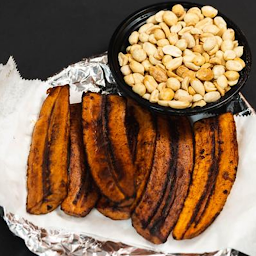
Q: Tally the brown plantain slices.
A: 6